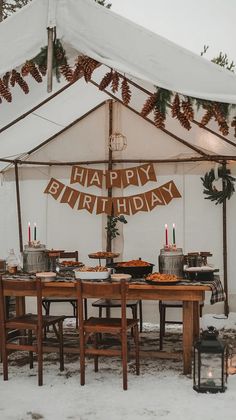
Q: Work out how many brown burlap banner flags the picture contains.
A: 13